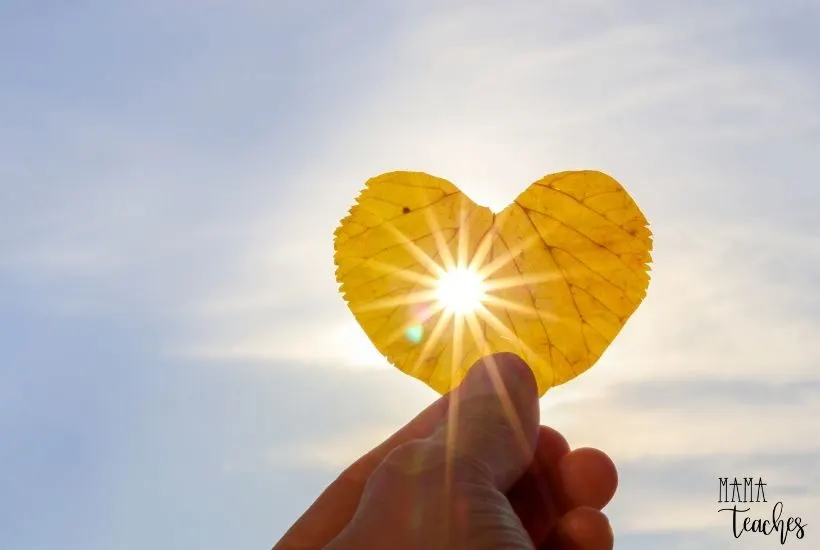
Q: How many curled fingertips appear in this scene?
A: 3